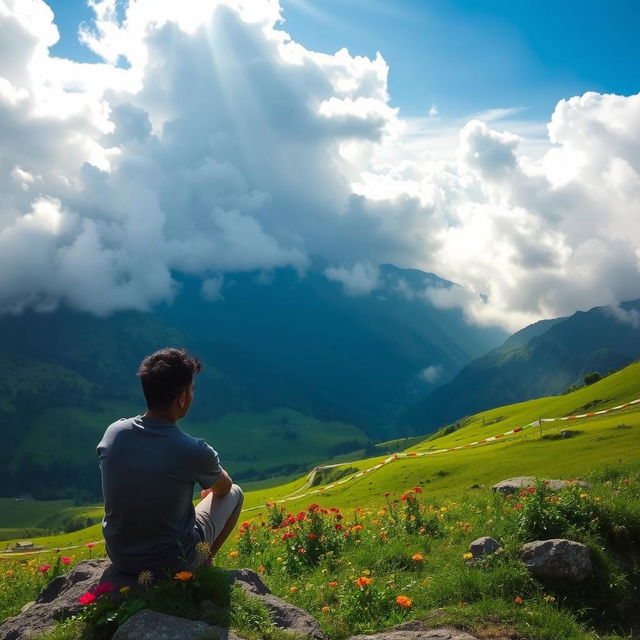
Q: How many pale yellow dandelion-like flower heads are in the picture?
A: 2